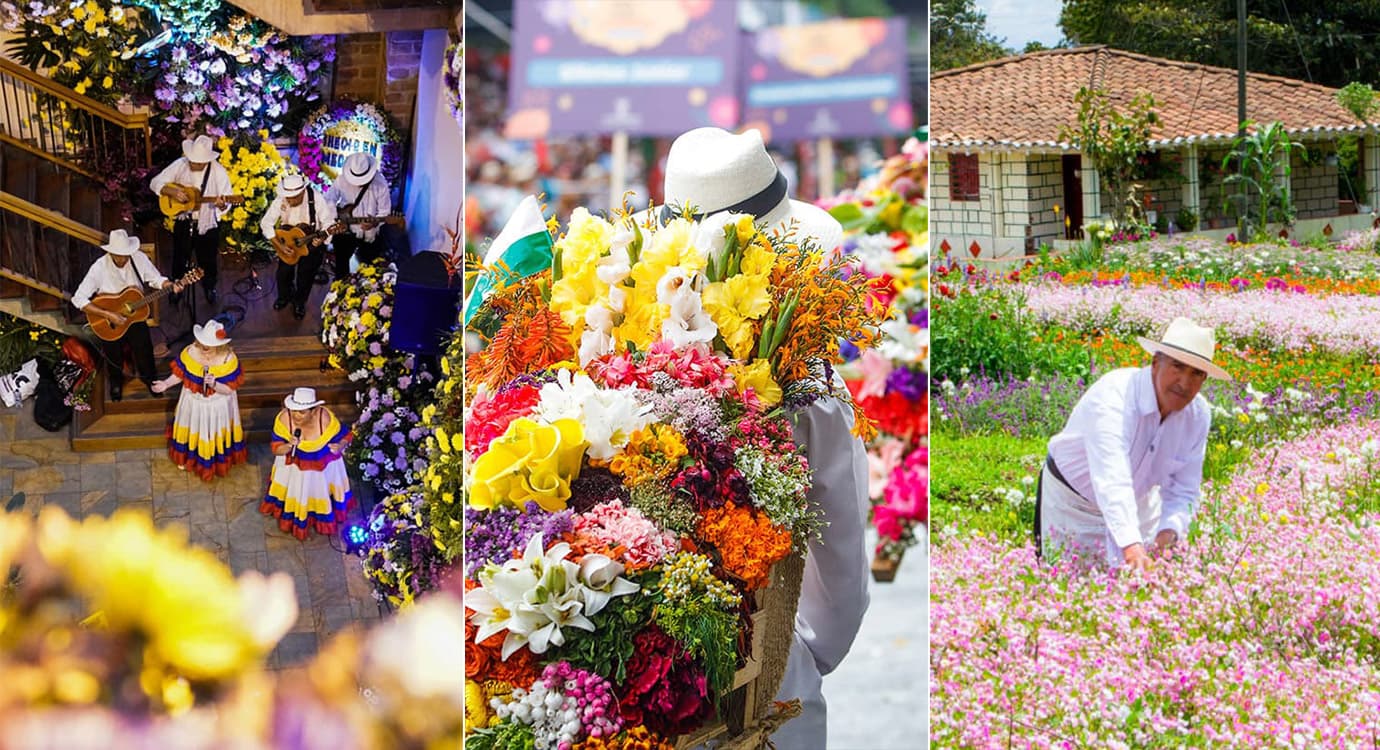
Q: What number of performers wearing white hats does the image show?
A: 6